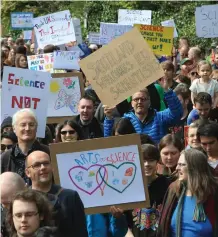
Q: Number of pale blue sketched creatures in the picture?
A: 1